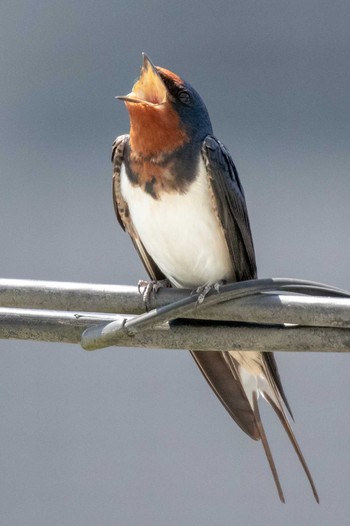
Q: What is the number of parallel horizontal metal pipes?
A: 2